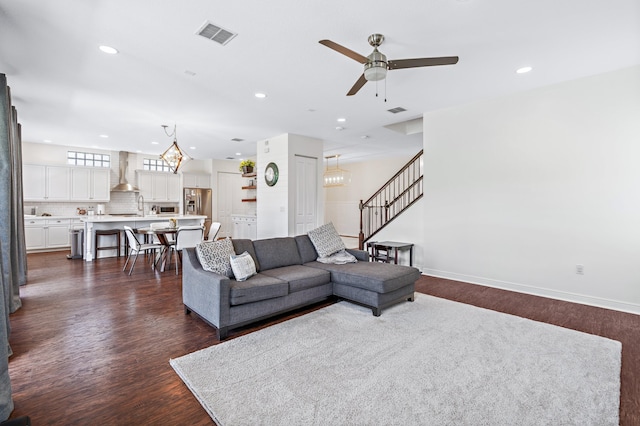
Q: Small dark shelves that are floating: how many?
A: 3